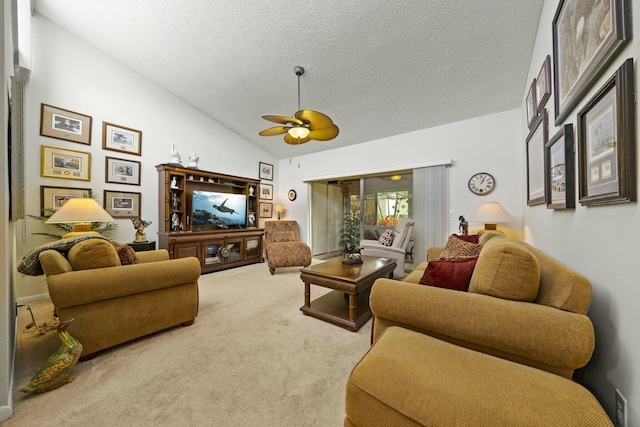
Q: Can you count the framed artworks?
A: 15